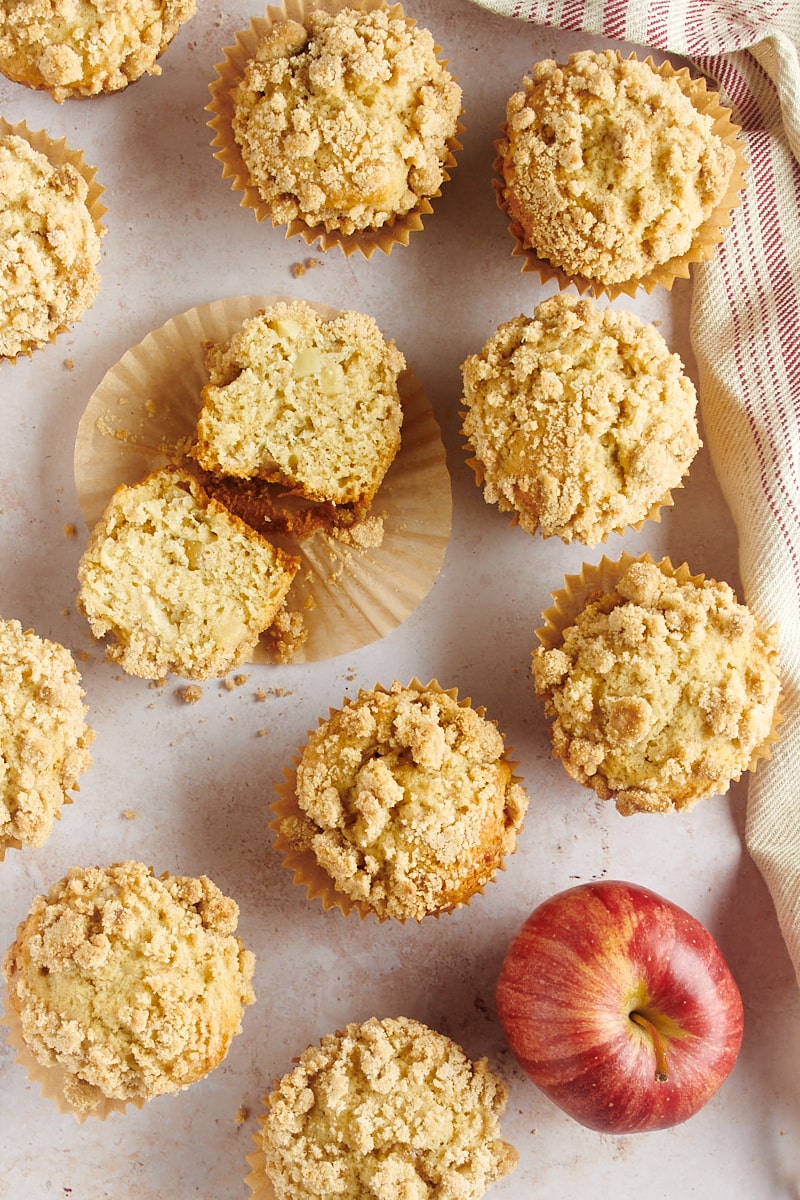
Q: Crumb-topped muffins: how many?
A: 11